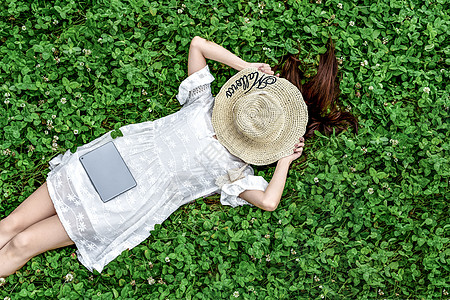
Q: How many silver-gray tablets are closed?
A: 1